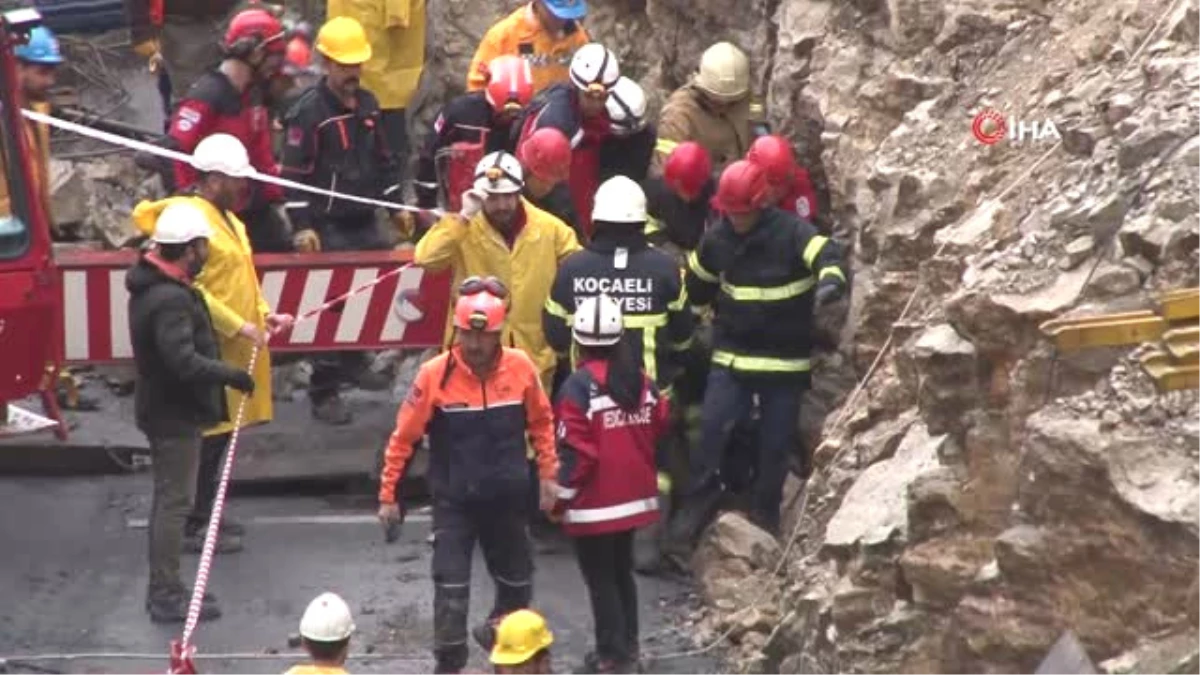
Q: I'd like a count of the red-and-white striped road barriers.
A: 1